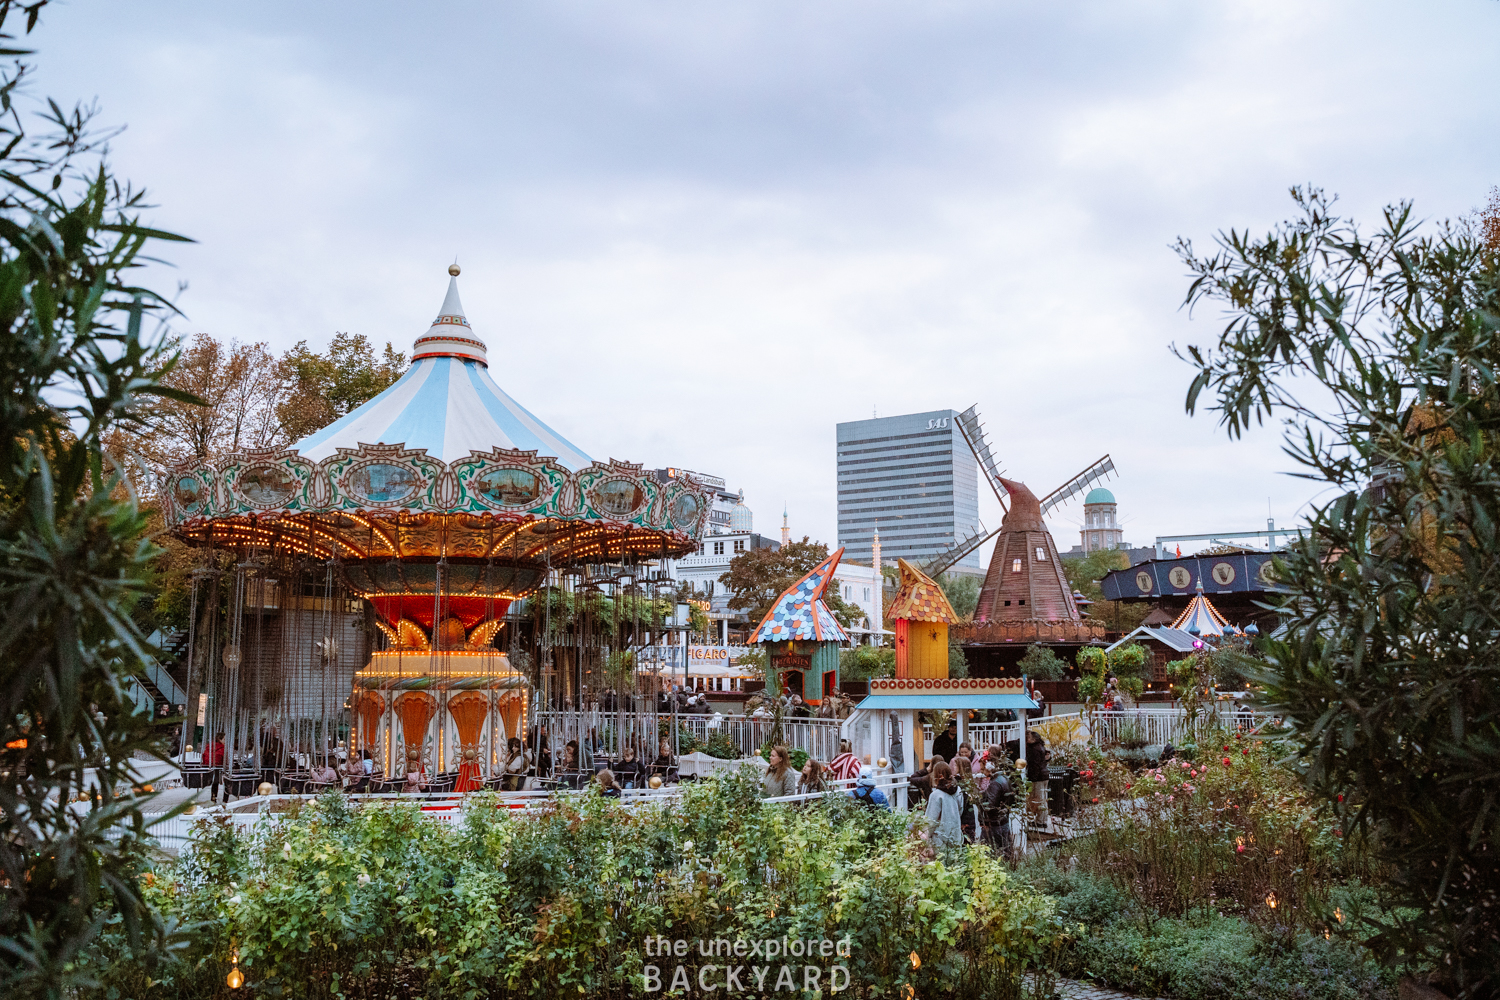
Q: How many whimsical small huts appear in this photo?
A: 2